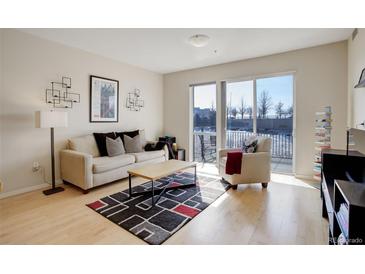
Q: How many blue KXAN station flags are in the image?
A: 0